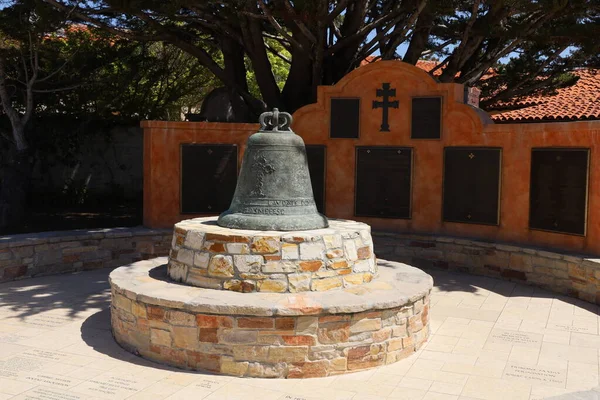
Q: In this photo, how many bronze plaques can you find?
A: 7